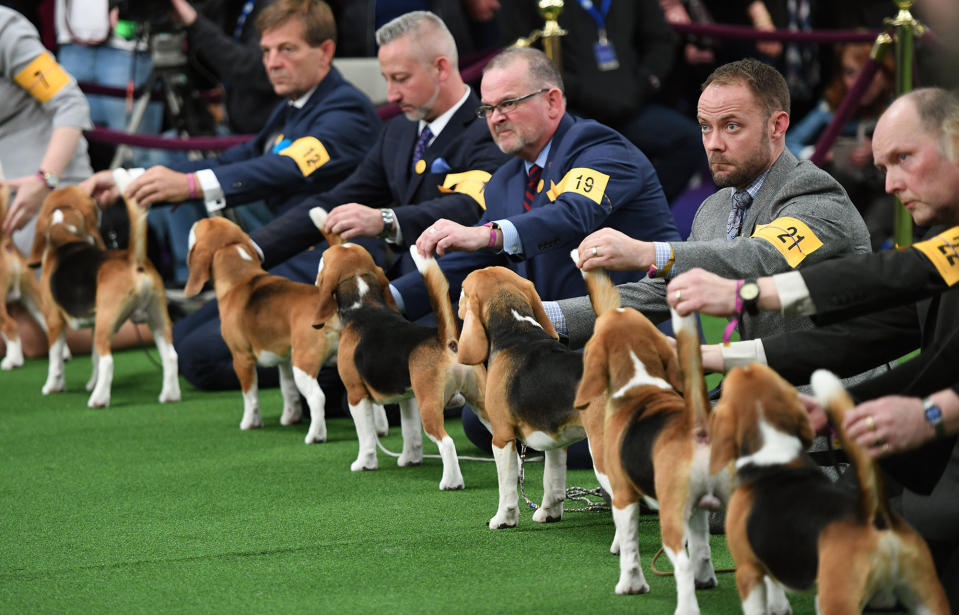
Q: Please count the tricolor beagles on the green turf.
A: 7